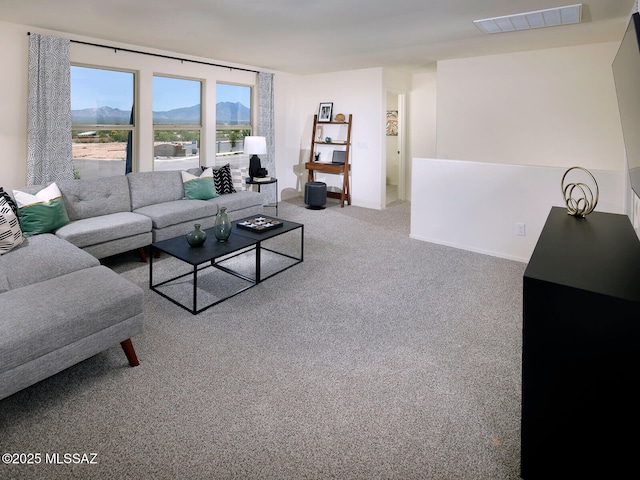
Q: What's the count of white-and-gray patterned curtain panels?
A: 2